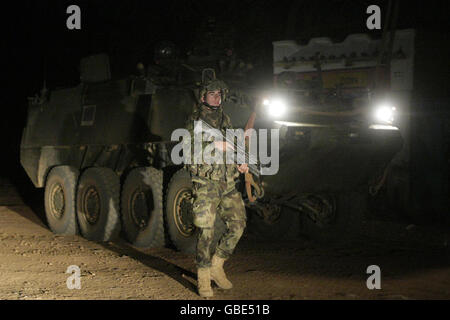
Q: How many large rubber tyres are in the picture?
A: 4